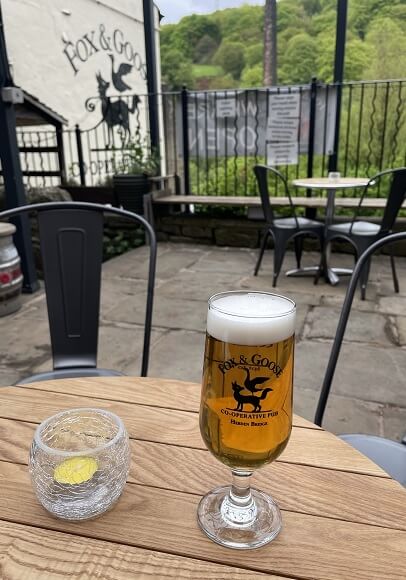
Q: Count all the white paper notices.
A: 4